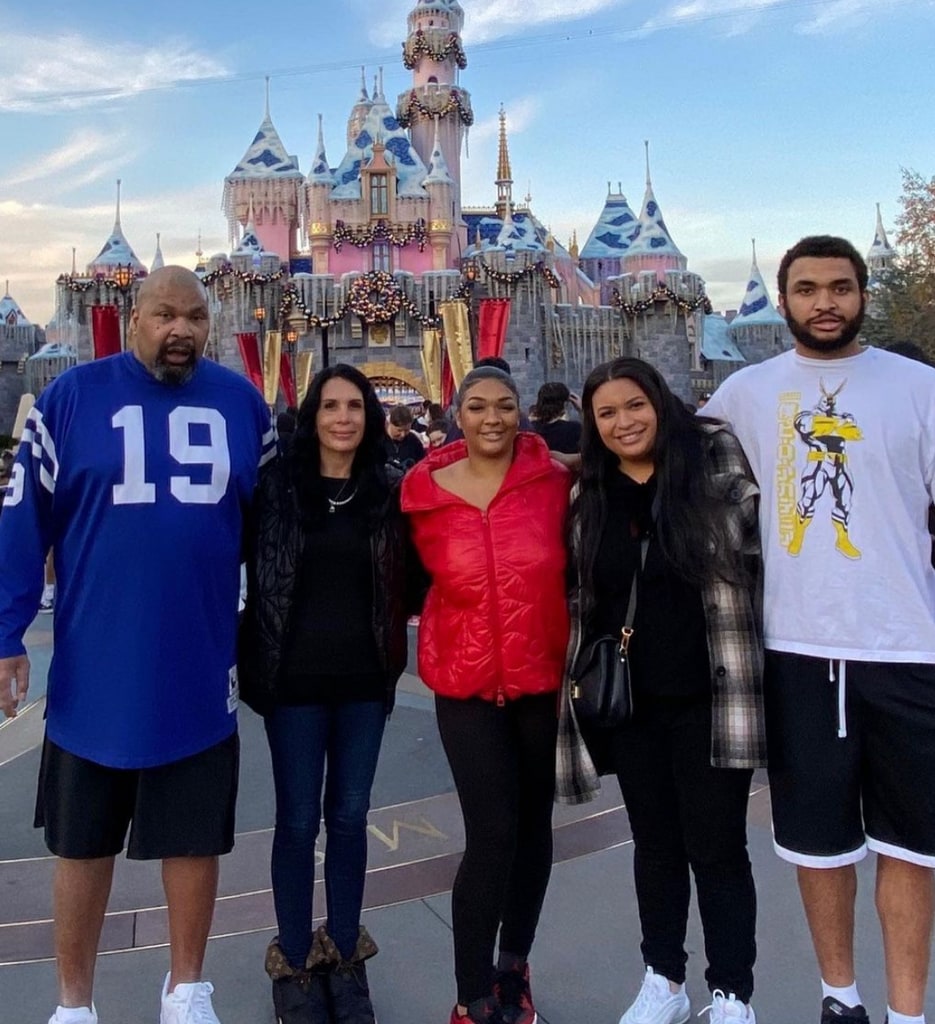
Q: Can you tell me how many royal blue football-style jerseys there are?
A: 1